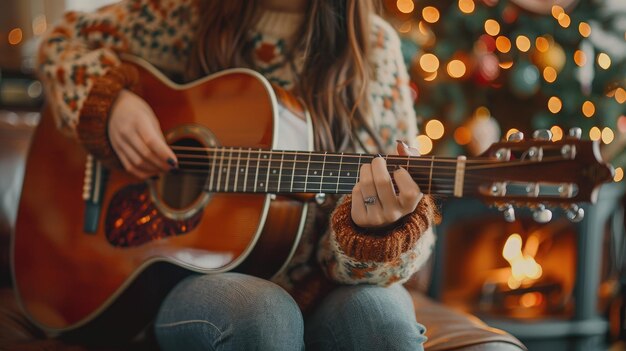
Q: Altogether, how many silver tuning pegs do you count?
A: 6